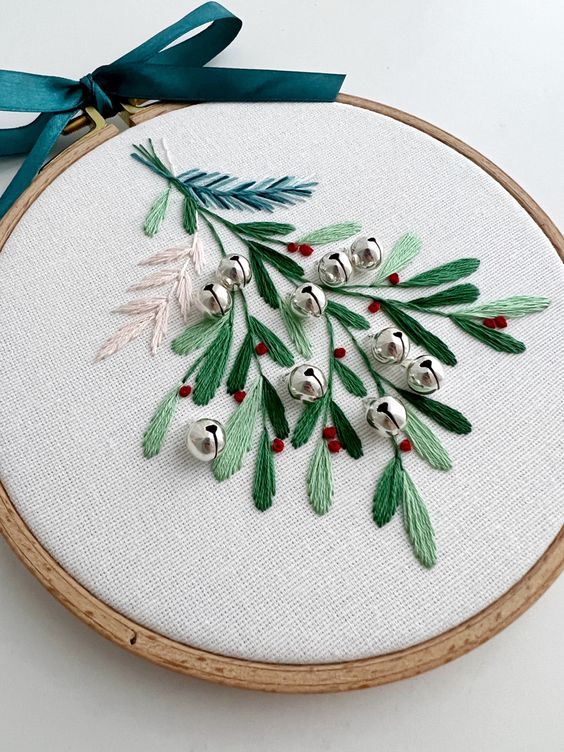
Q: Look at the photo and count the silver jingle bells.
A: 10